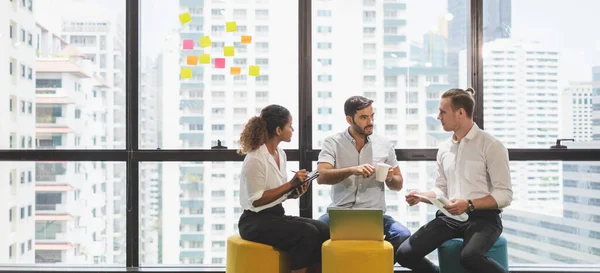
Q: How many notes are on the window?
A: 12